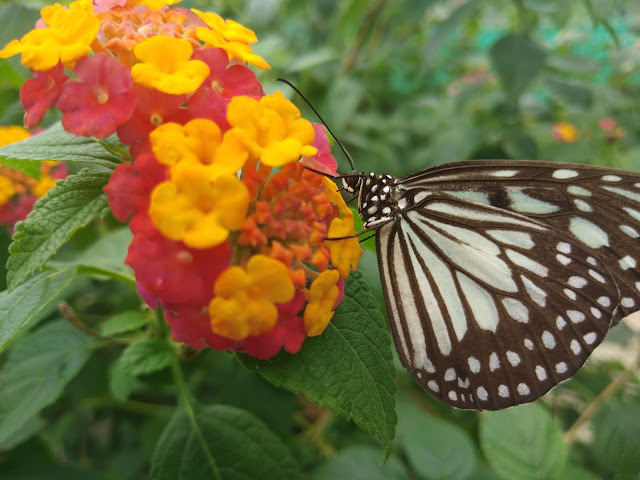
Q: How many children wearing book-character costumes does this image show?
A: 0